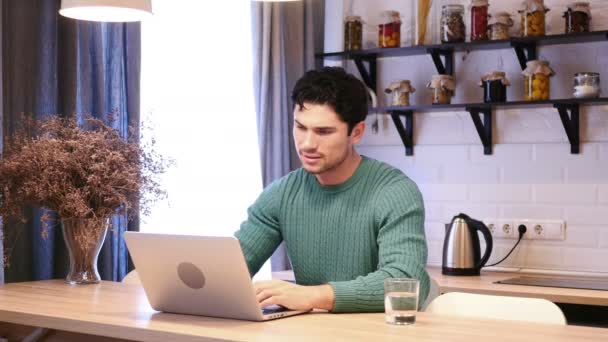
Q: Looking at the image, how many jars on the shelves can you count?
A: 12